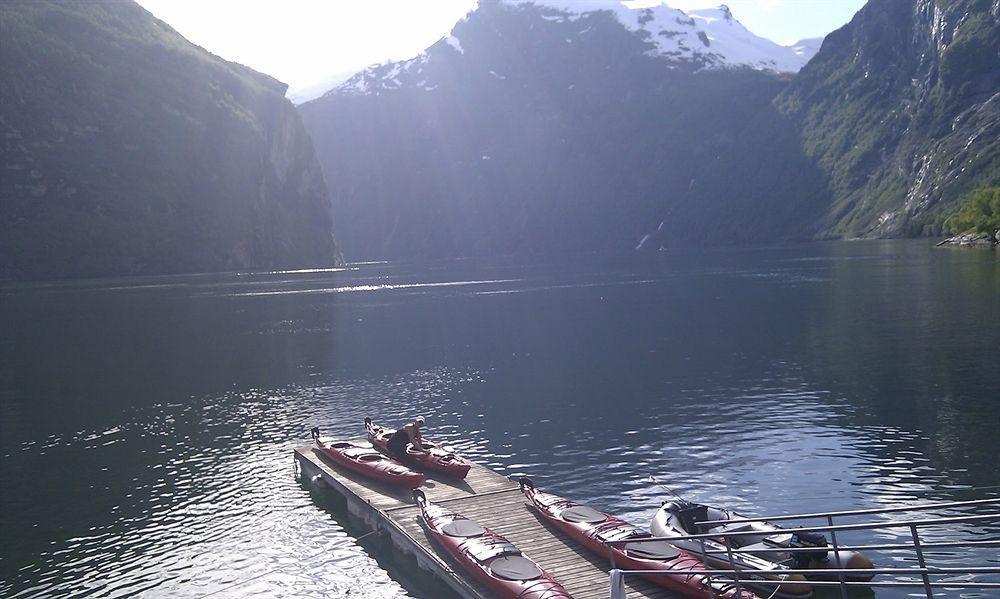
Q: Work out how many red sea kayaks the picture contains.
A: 4